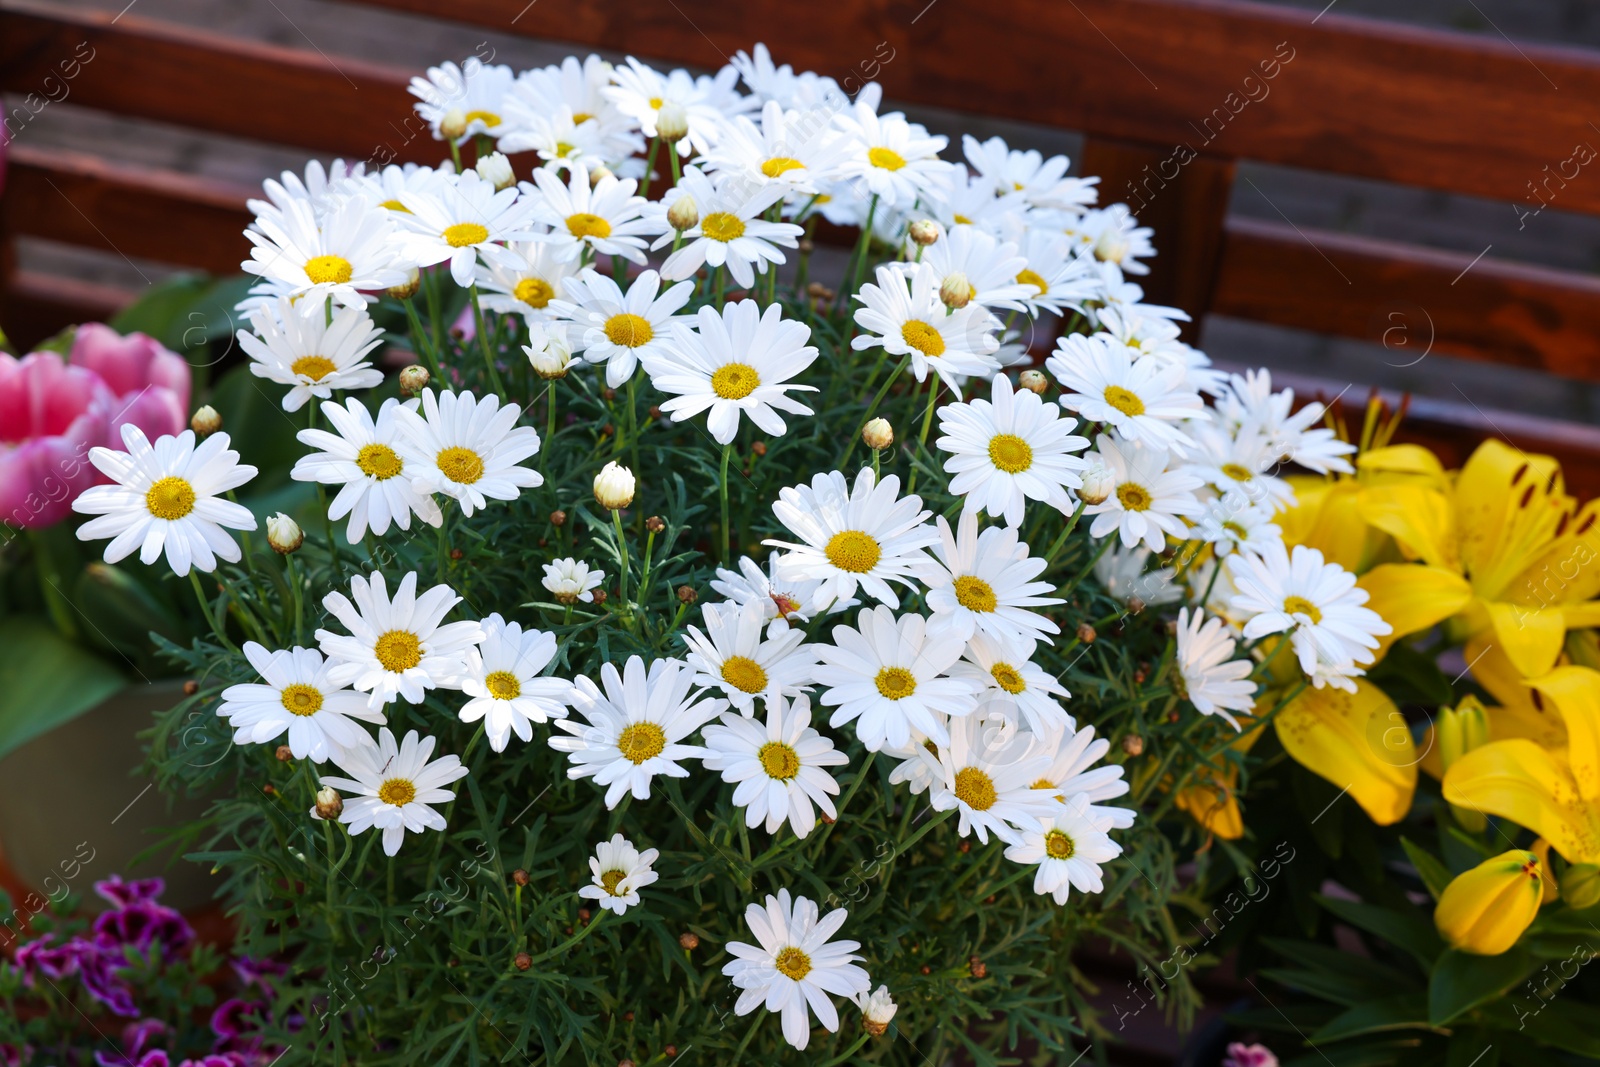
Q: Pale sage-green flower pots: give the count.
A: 1